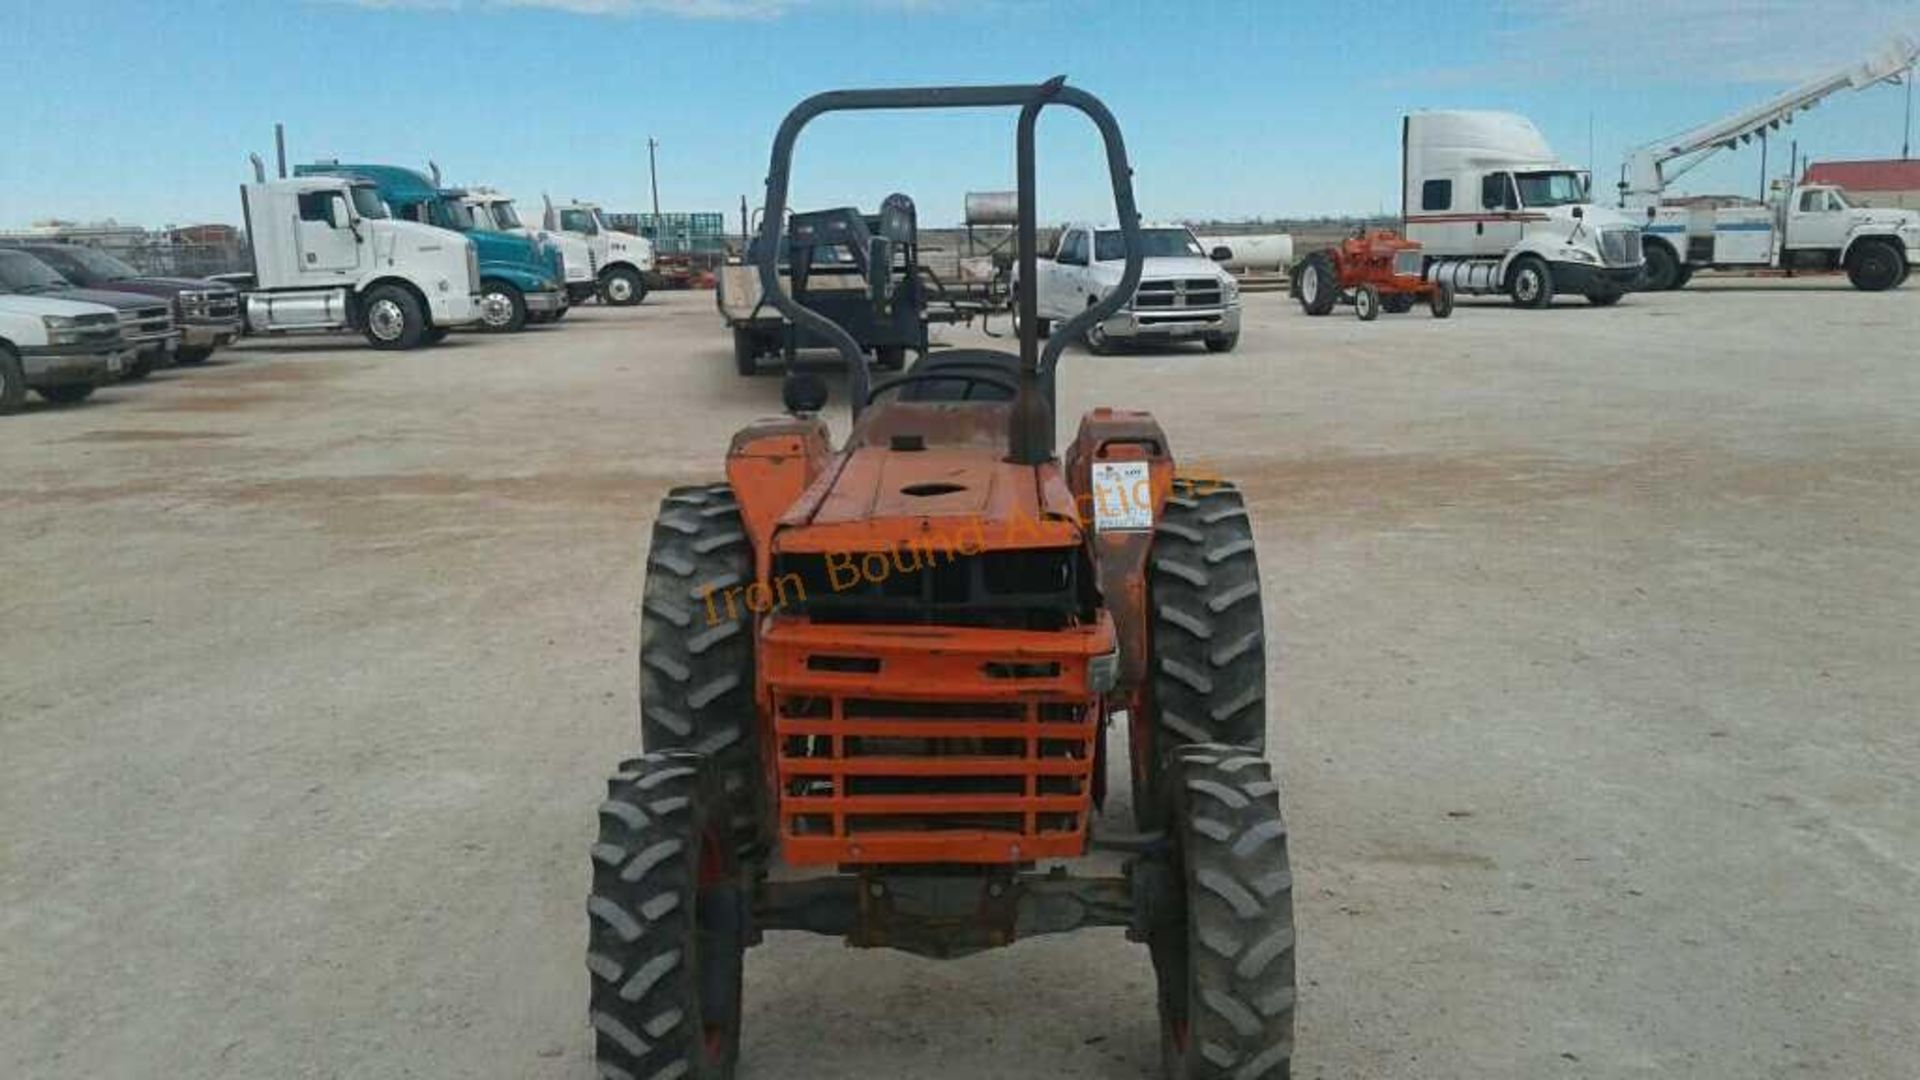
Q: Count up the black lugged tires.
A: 4